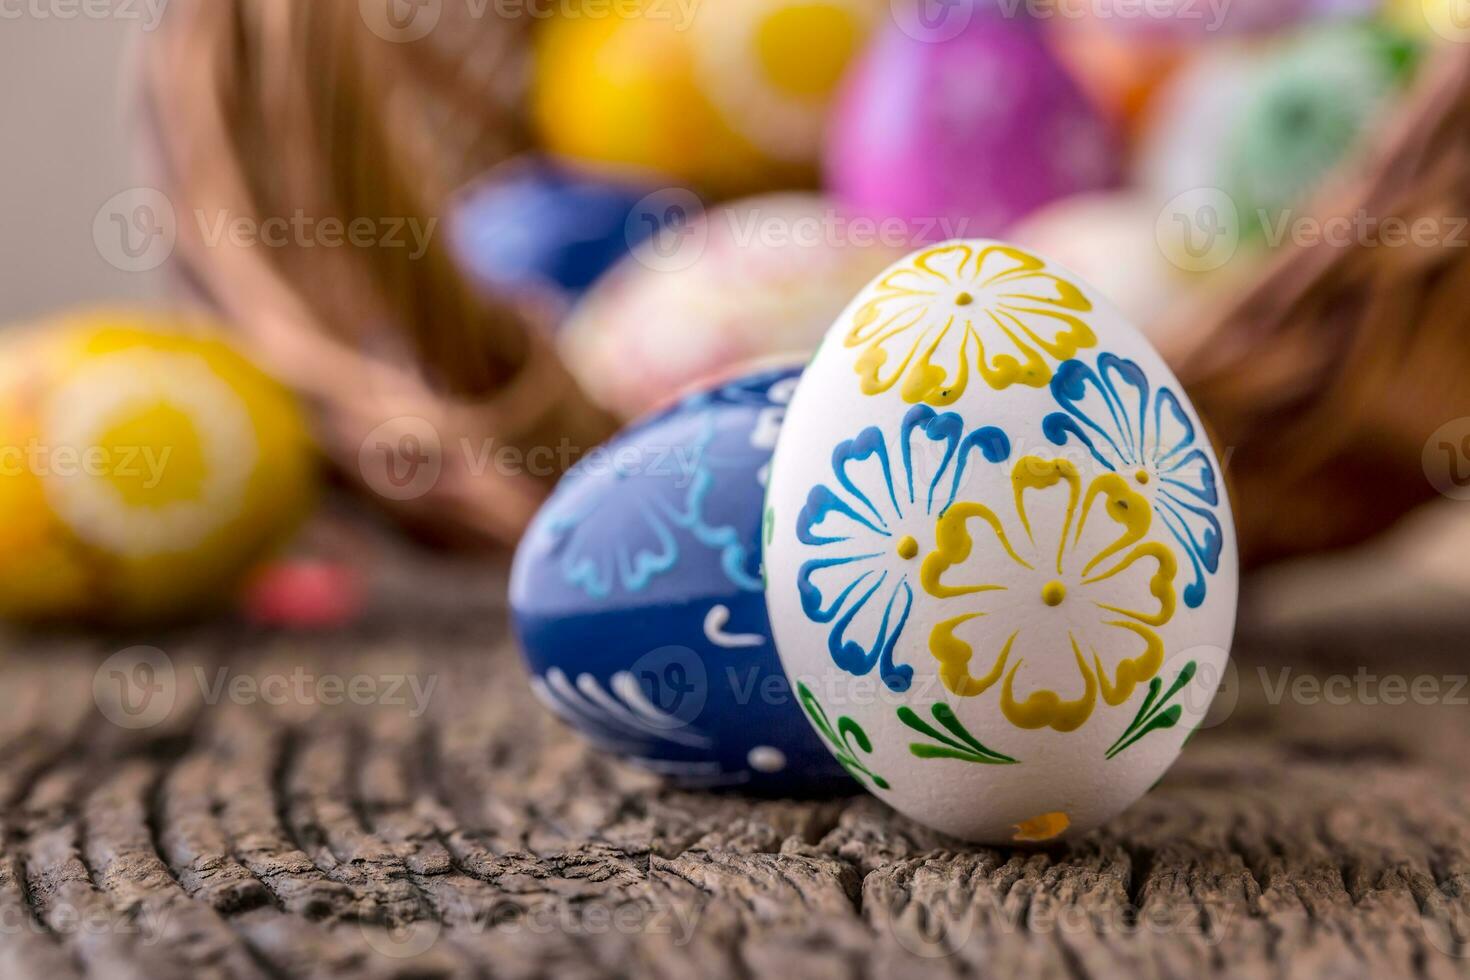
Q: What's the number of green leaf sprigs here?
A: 3